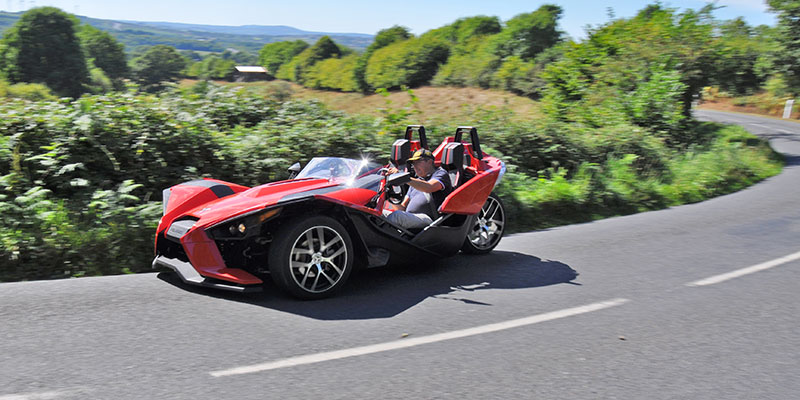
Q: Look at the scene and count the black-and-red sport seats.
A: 2